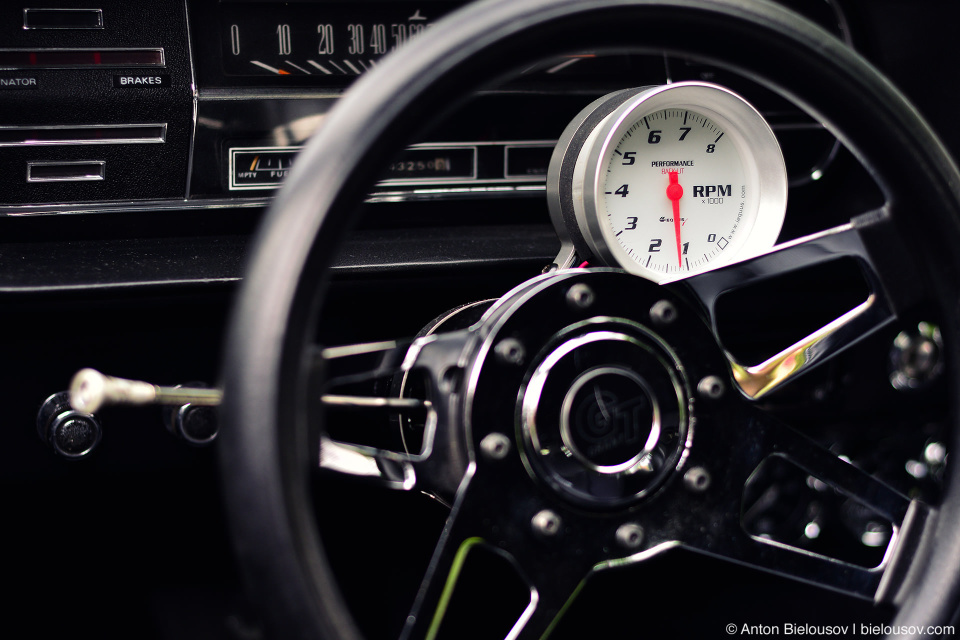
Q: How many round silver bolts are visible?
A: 8